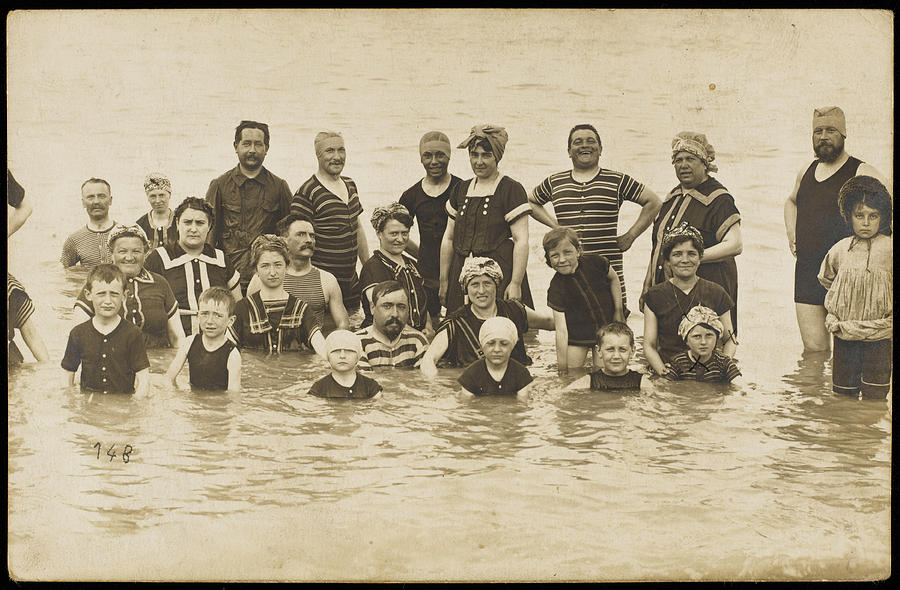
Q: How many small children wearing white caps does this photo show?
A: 2